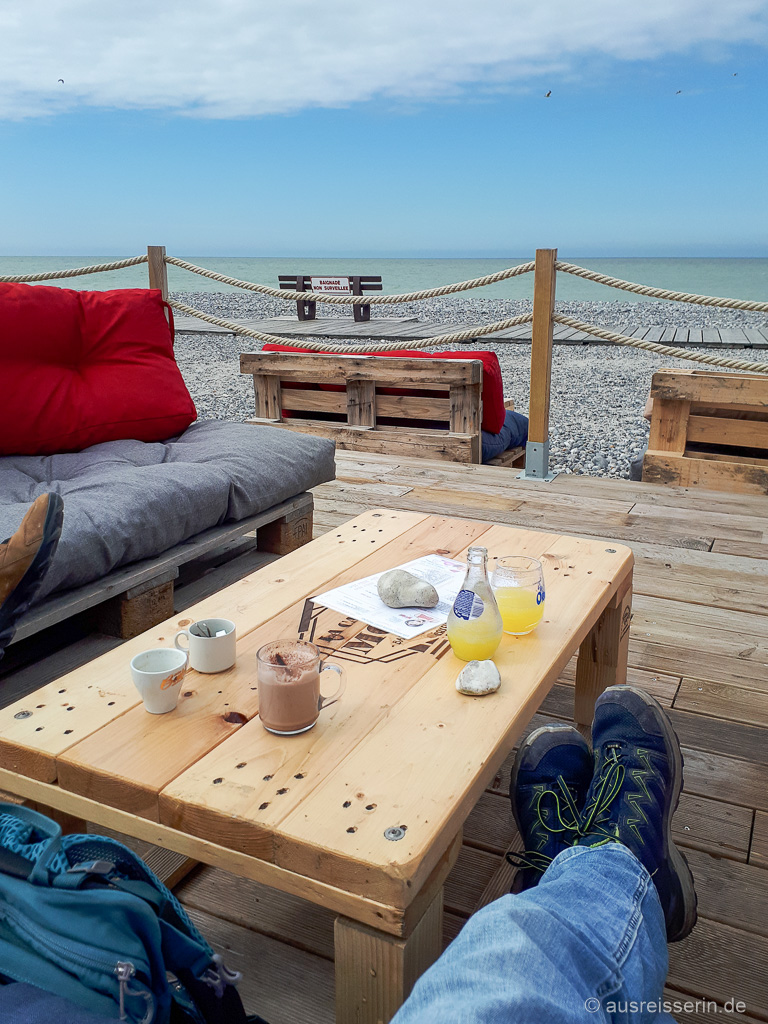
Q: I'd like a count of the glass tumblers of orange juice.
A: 1